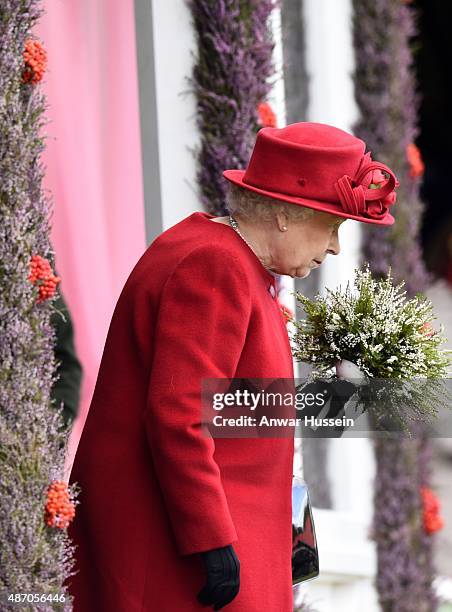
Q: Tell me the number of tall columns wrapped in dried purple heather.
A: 3